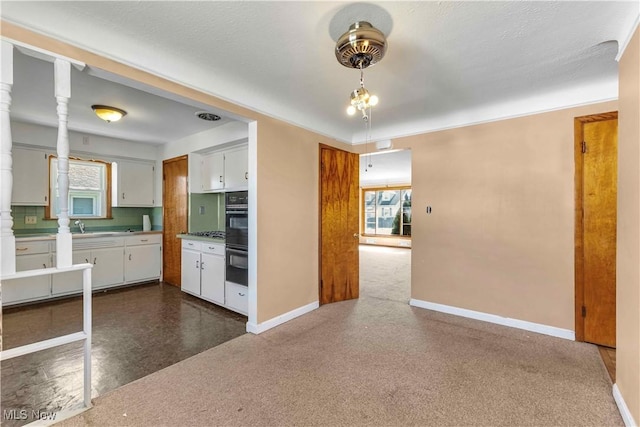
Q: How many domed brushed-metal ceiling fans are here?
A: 1